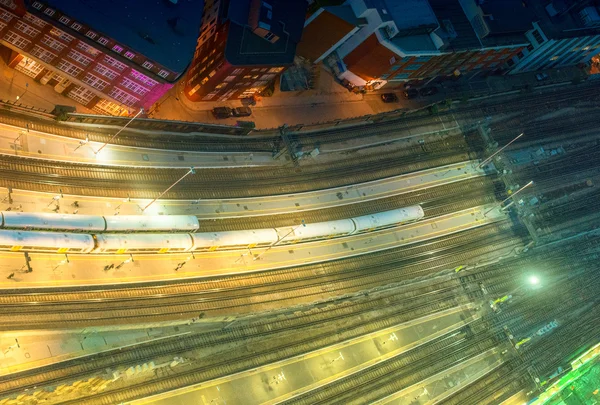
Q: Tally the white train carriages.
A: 7